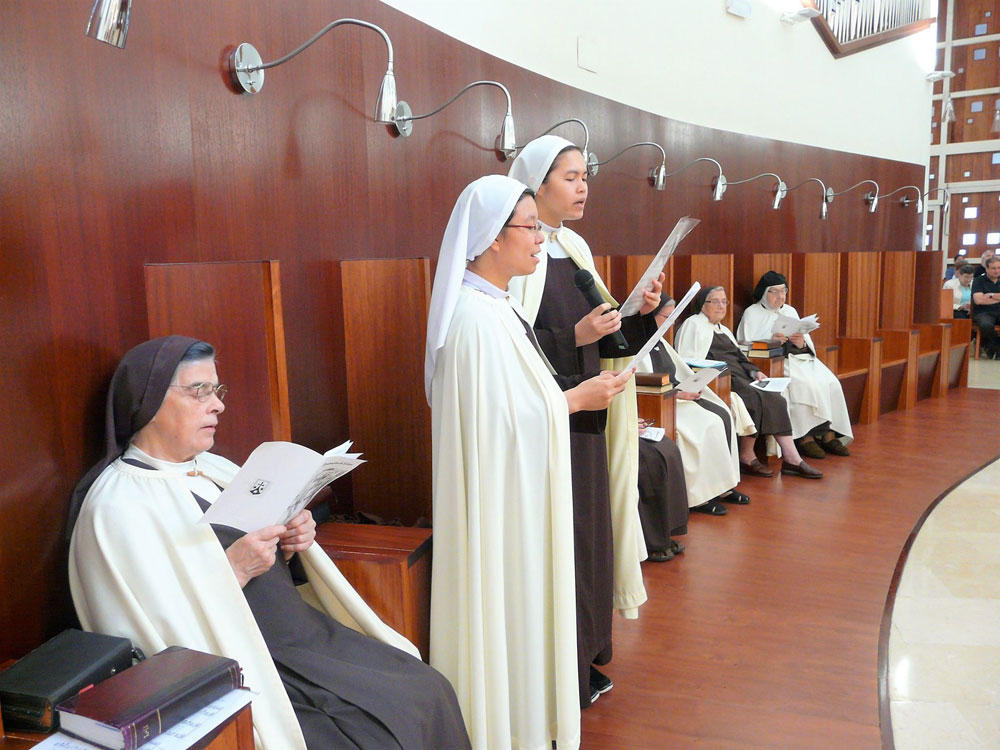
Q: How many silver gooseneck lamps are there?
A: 11